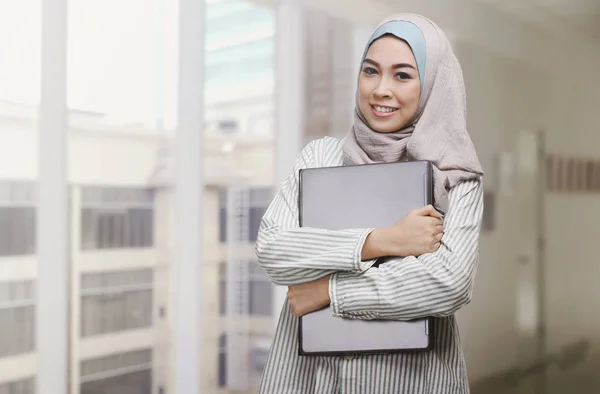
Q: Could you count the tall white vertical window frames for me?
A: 3